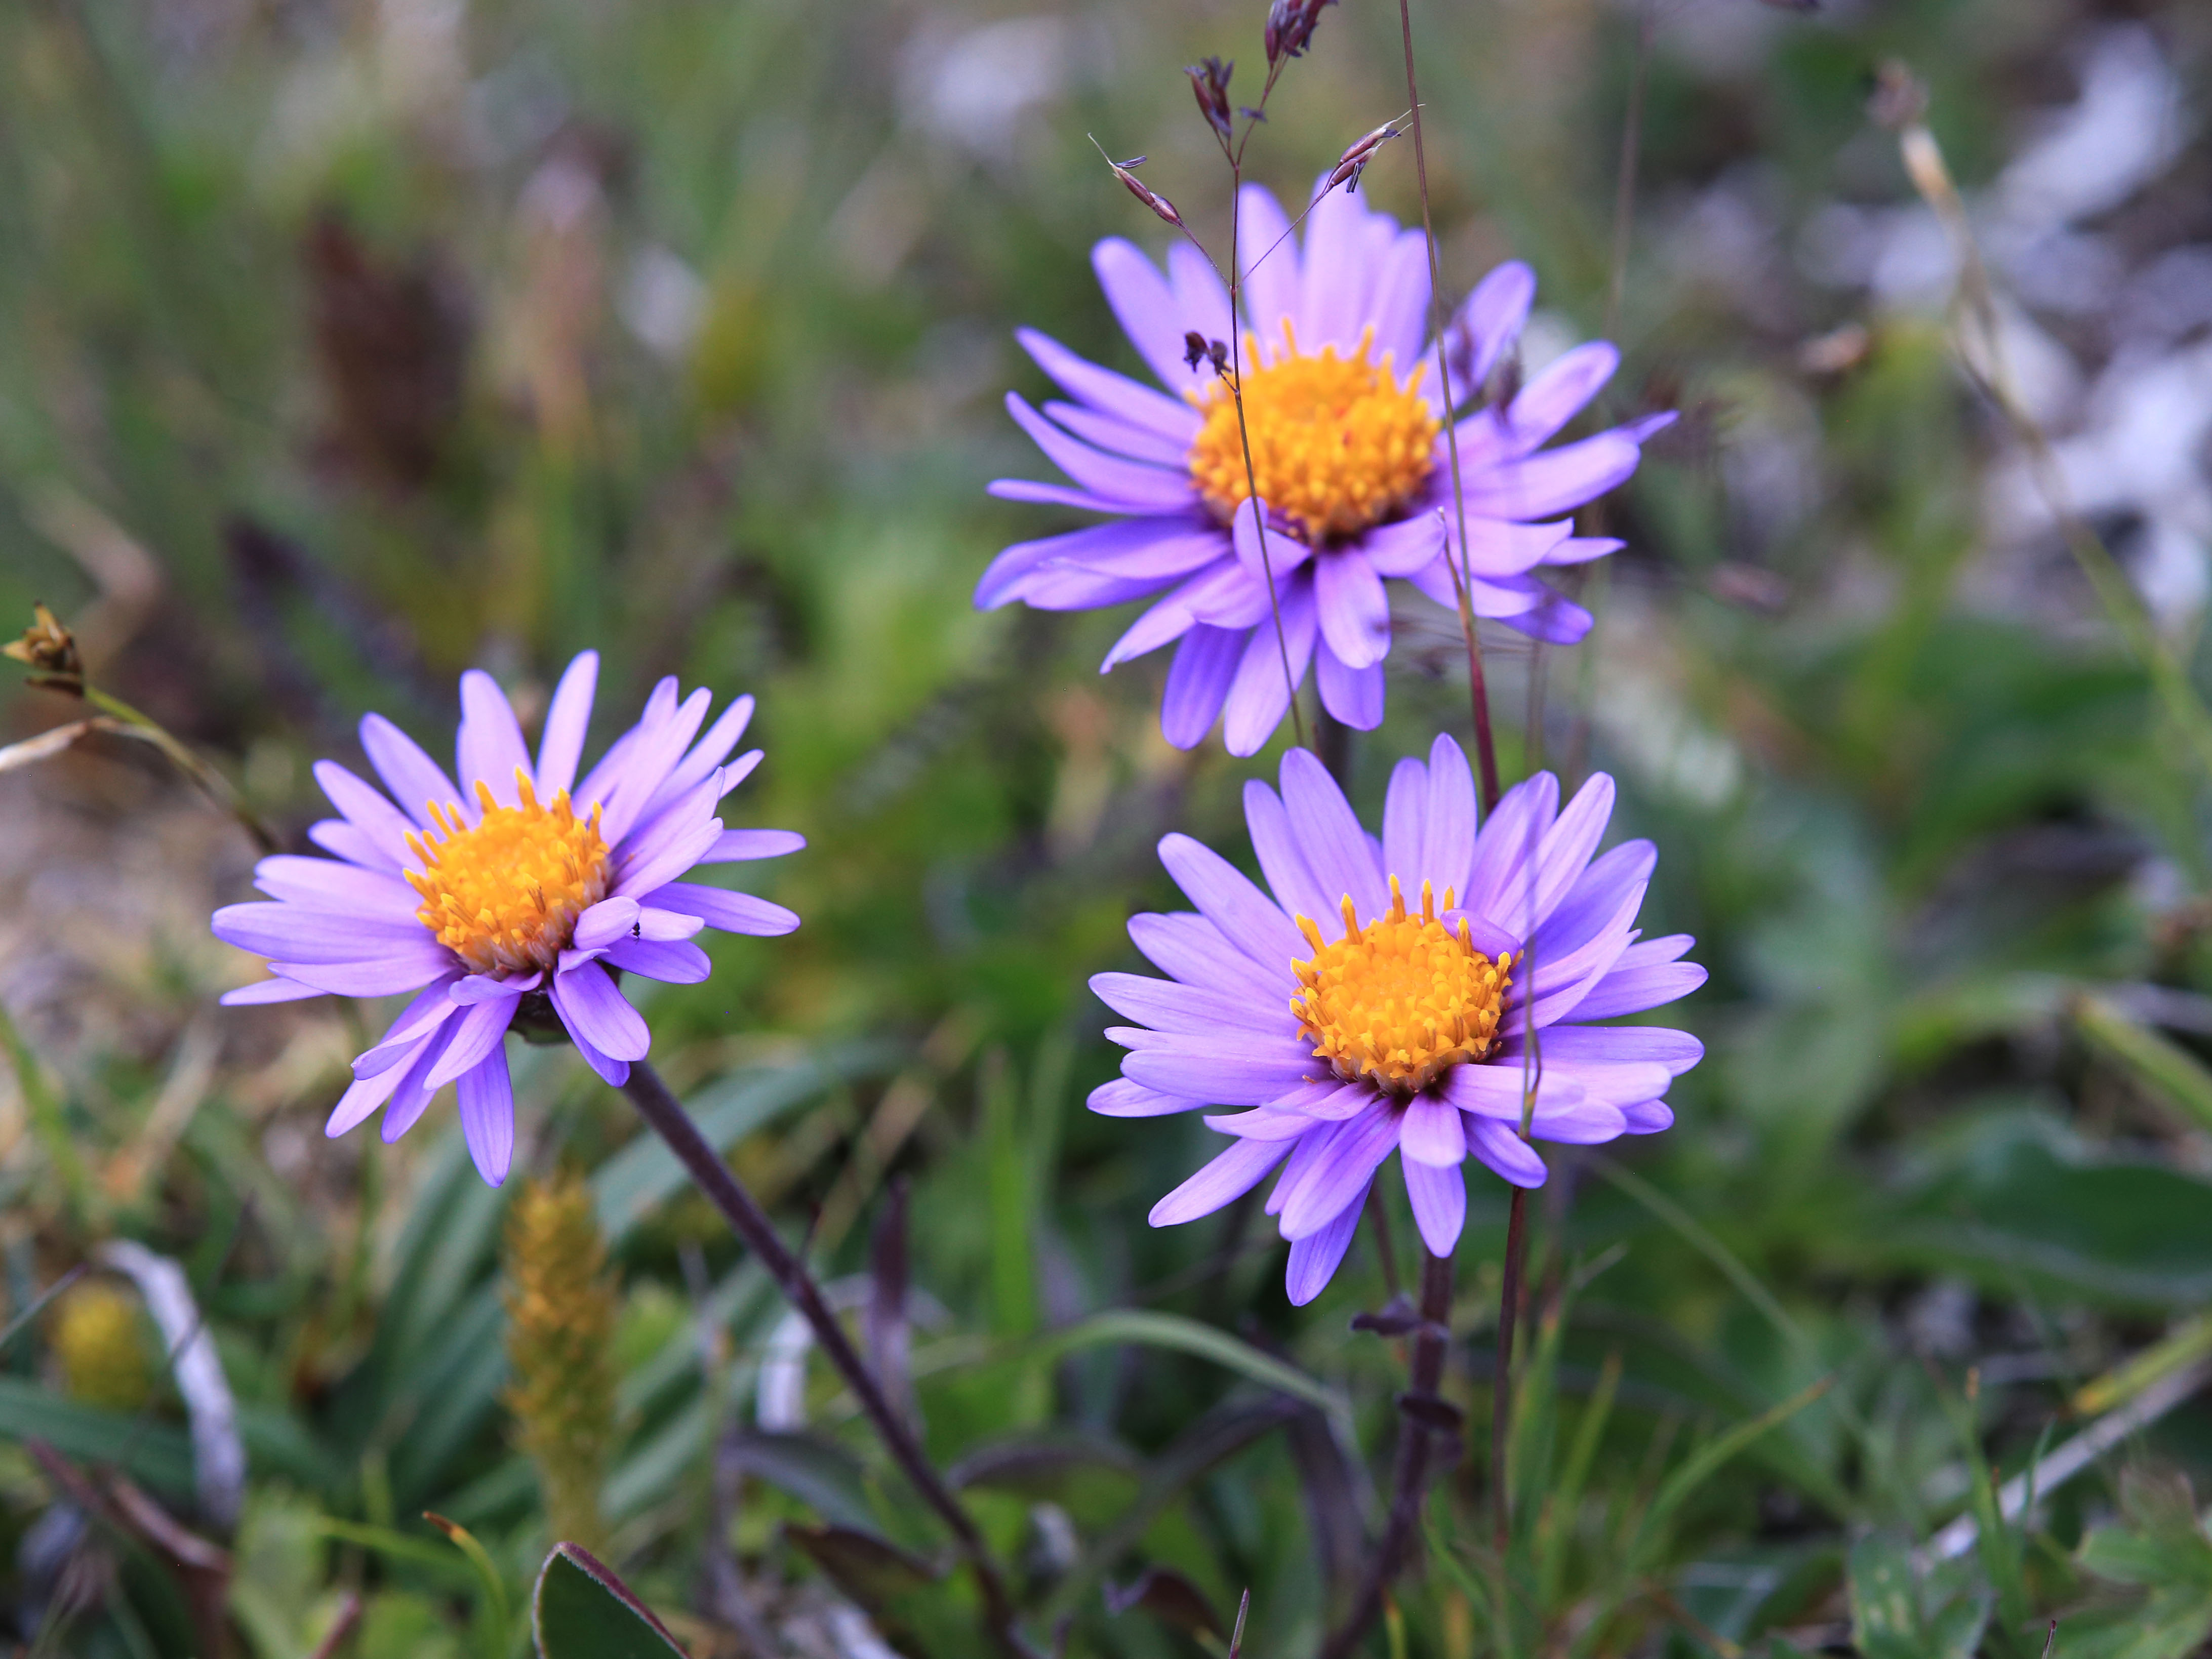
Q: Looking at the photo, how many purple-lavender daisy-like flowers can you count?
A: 3